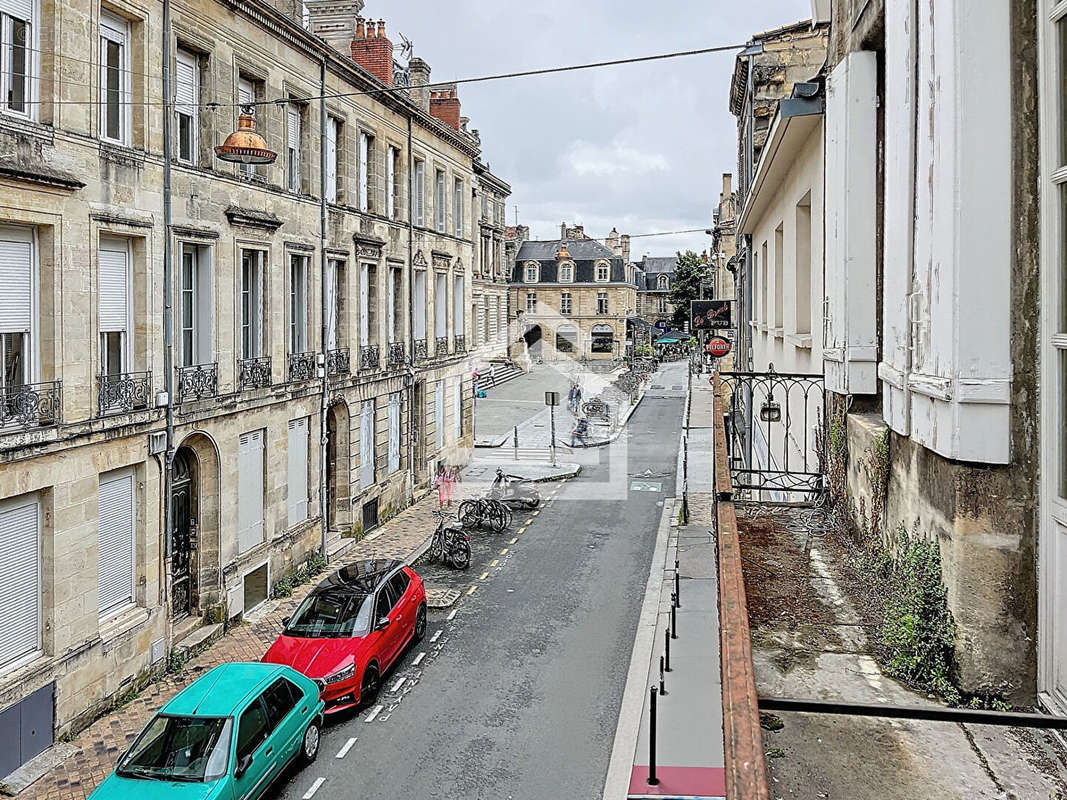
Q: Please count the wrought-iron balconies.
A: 12